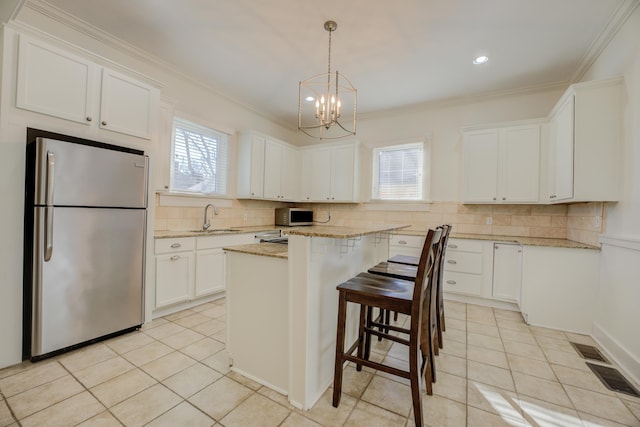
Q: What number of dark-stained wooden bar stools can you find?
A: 3